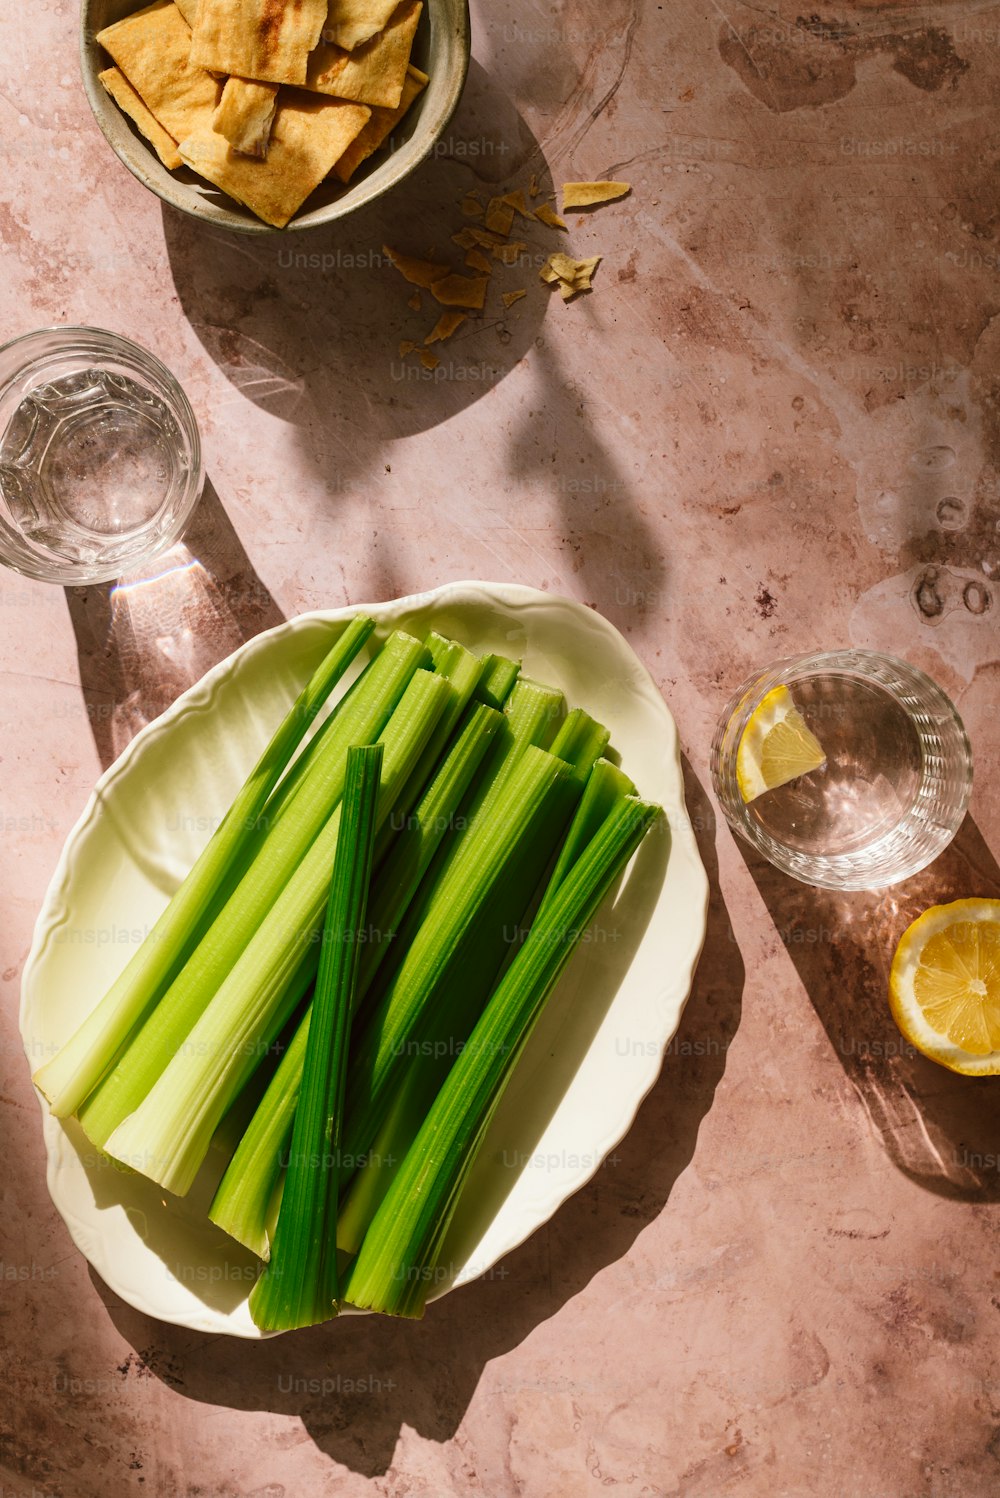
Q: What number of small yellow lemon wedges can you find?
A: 1